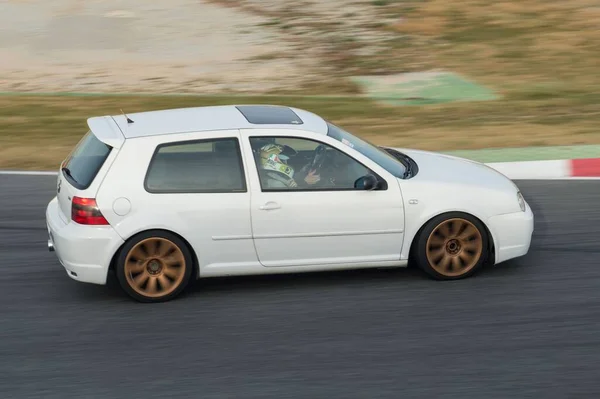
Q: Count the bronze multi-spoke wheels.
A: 2